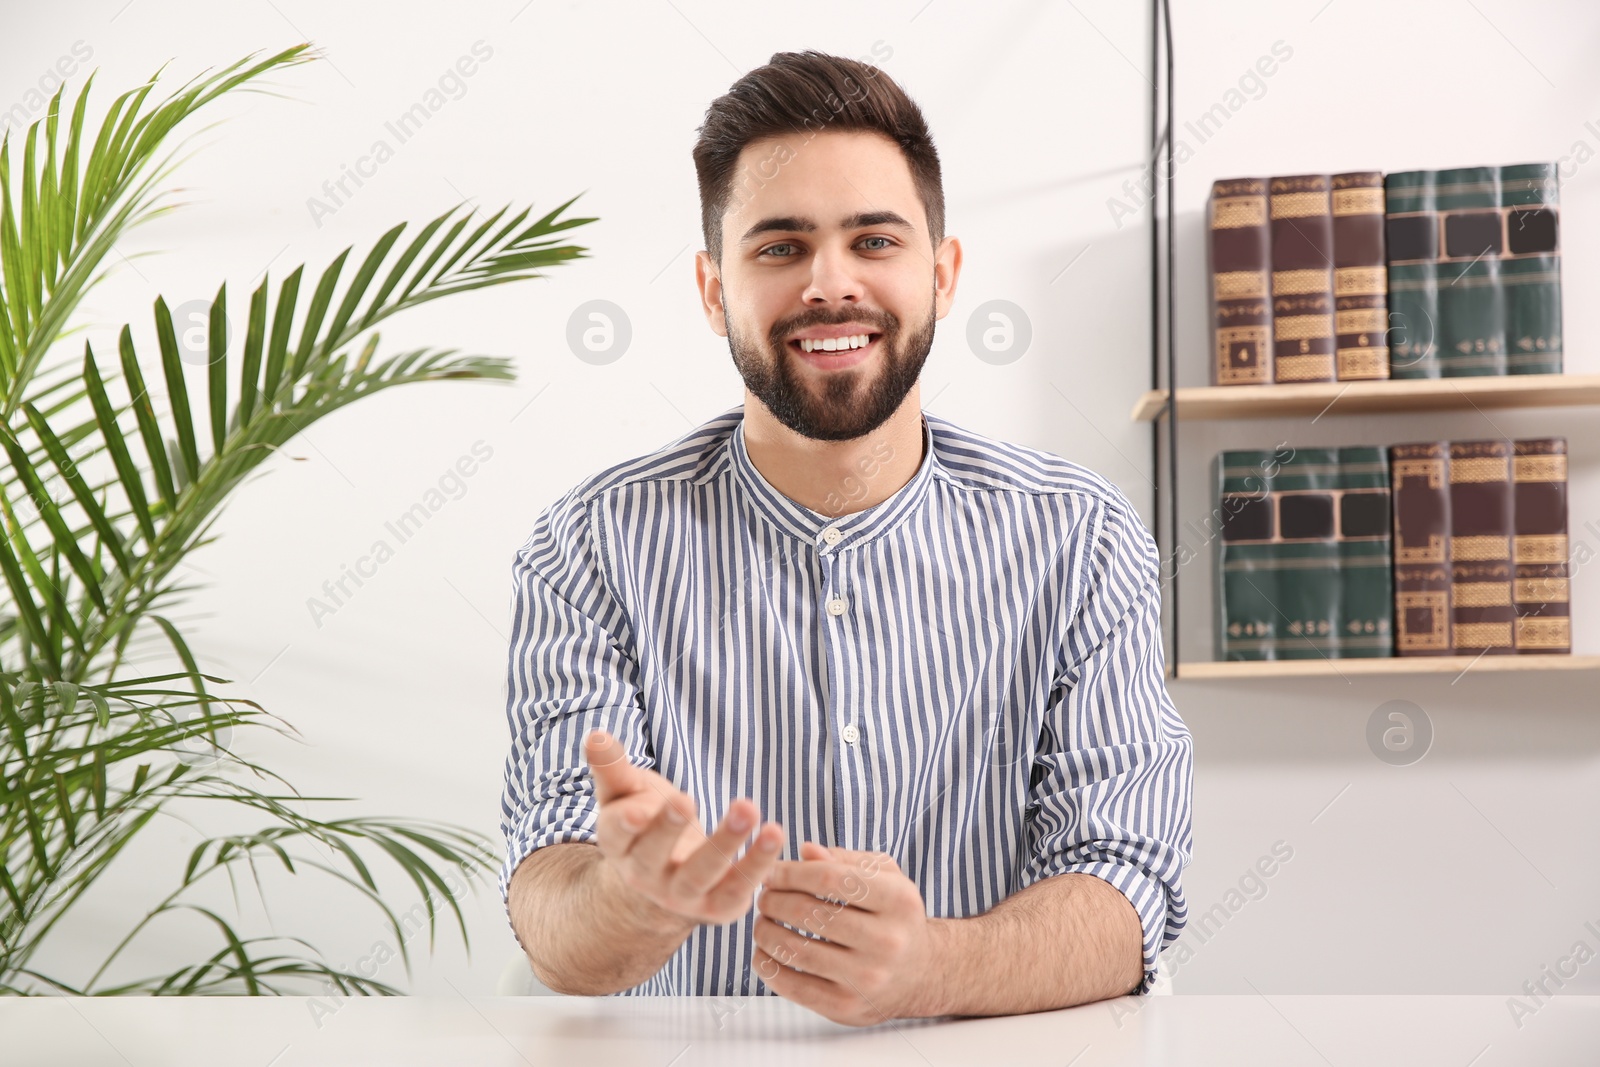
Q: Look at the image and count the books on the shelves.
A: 12